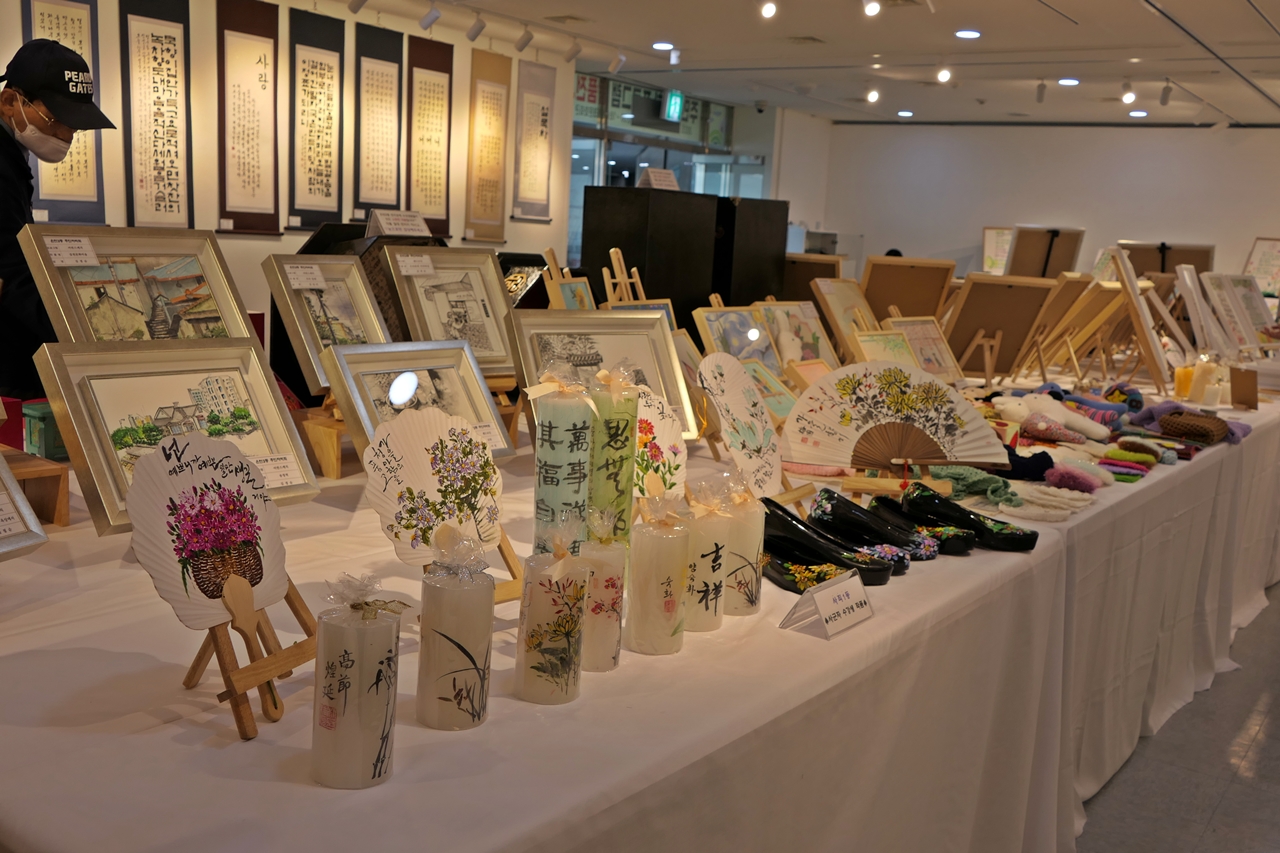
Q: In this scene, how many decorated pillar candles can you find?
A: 9